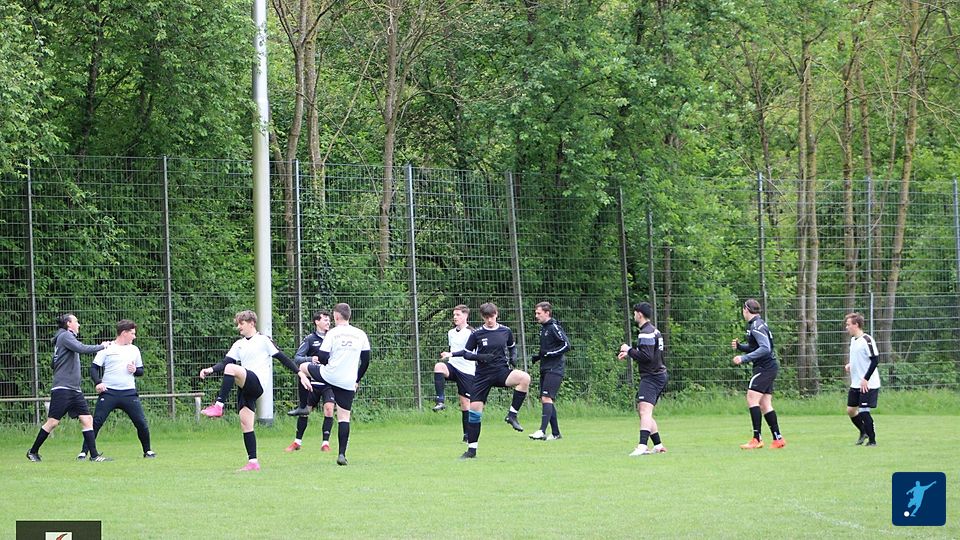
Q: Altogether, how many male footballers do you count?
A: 11